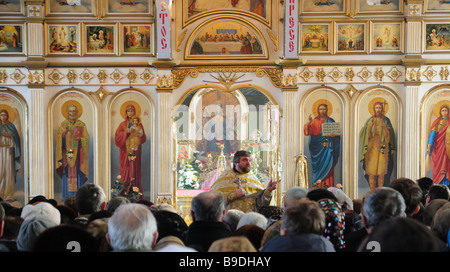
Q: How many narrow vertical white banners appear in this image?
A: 2